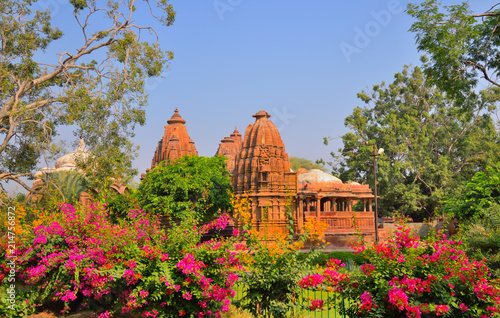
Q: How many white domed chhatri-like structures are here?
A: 2